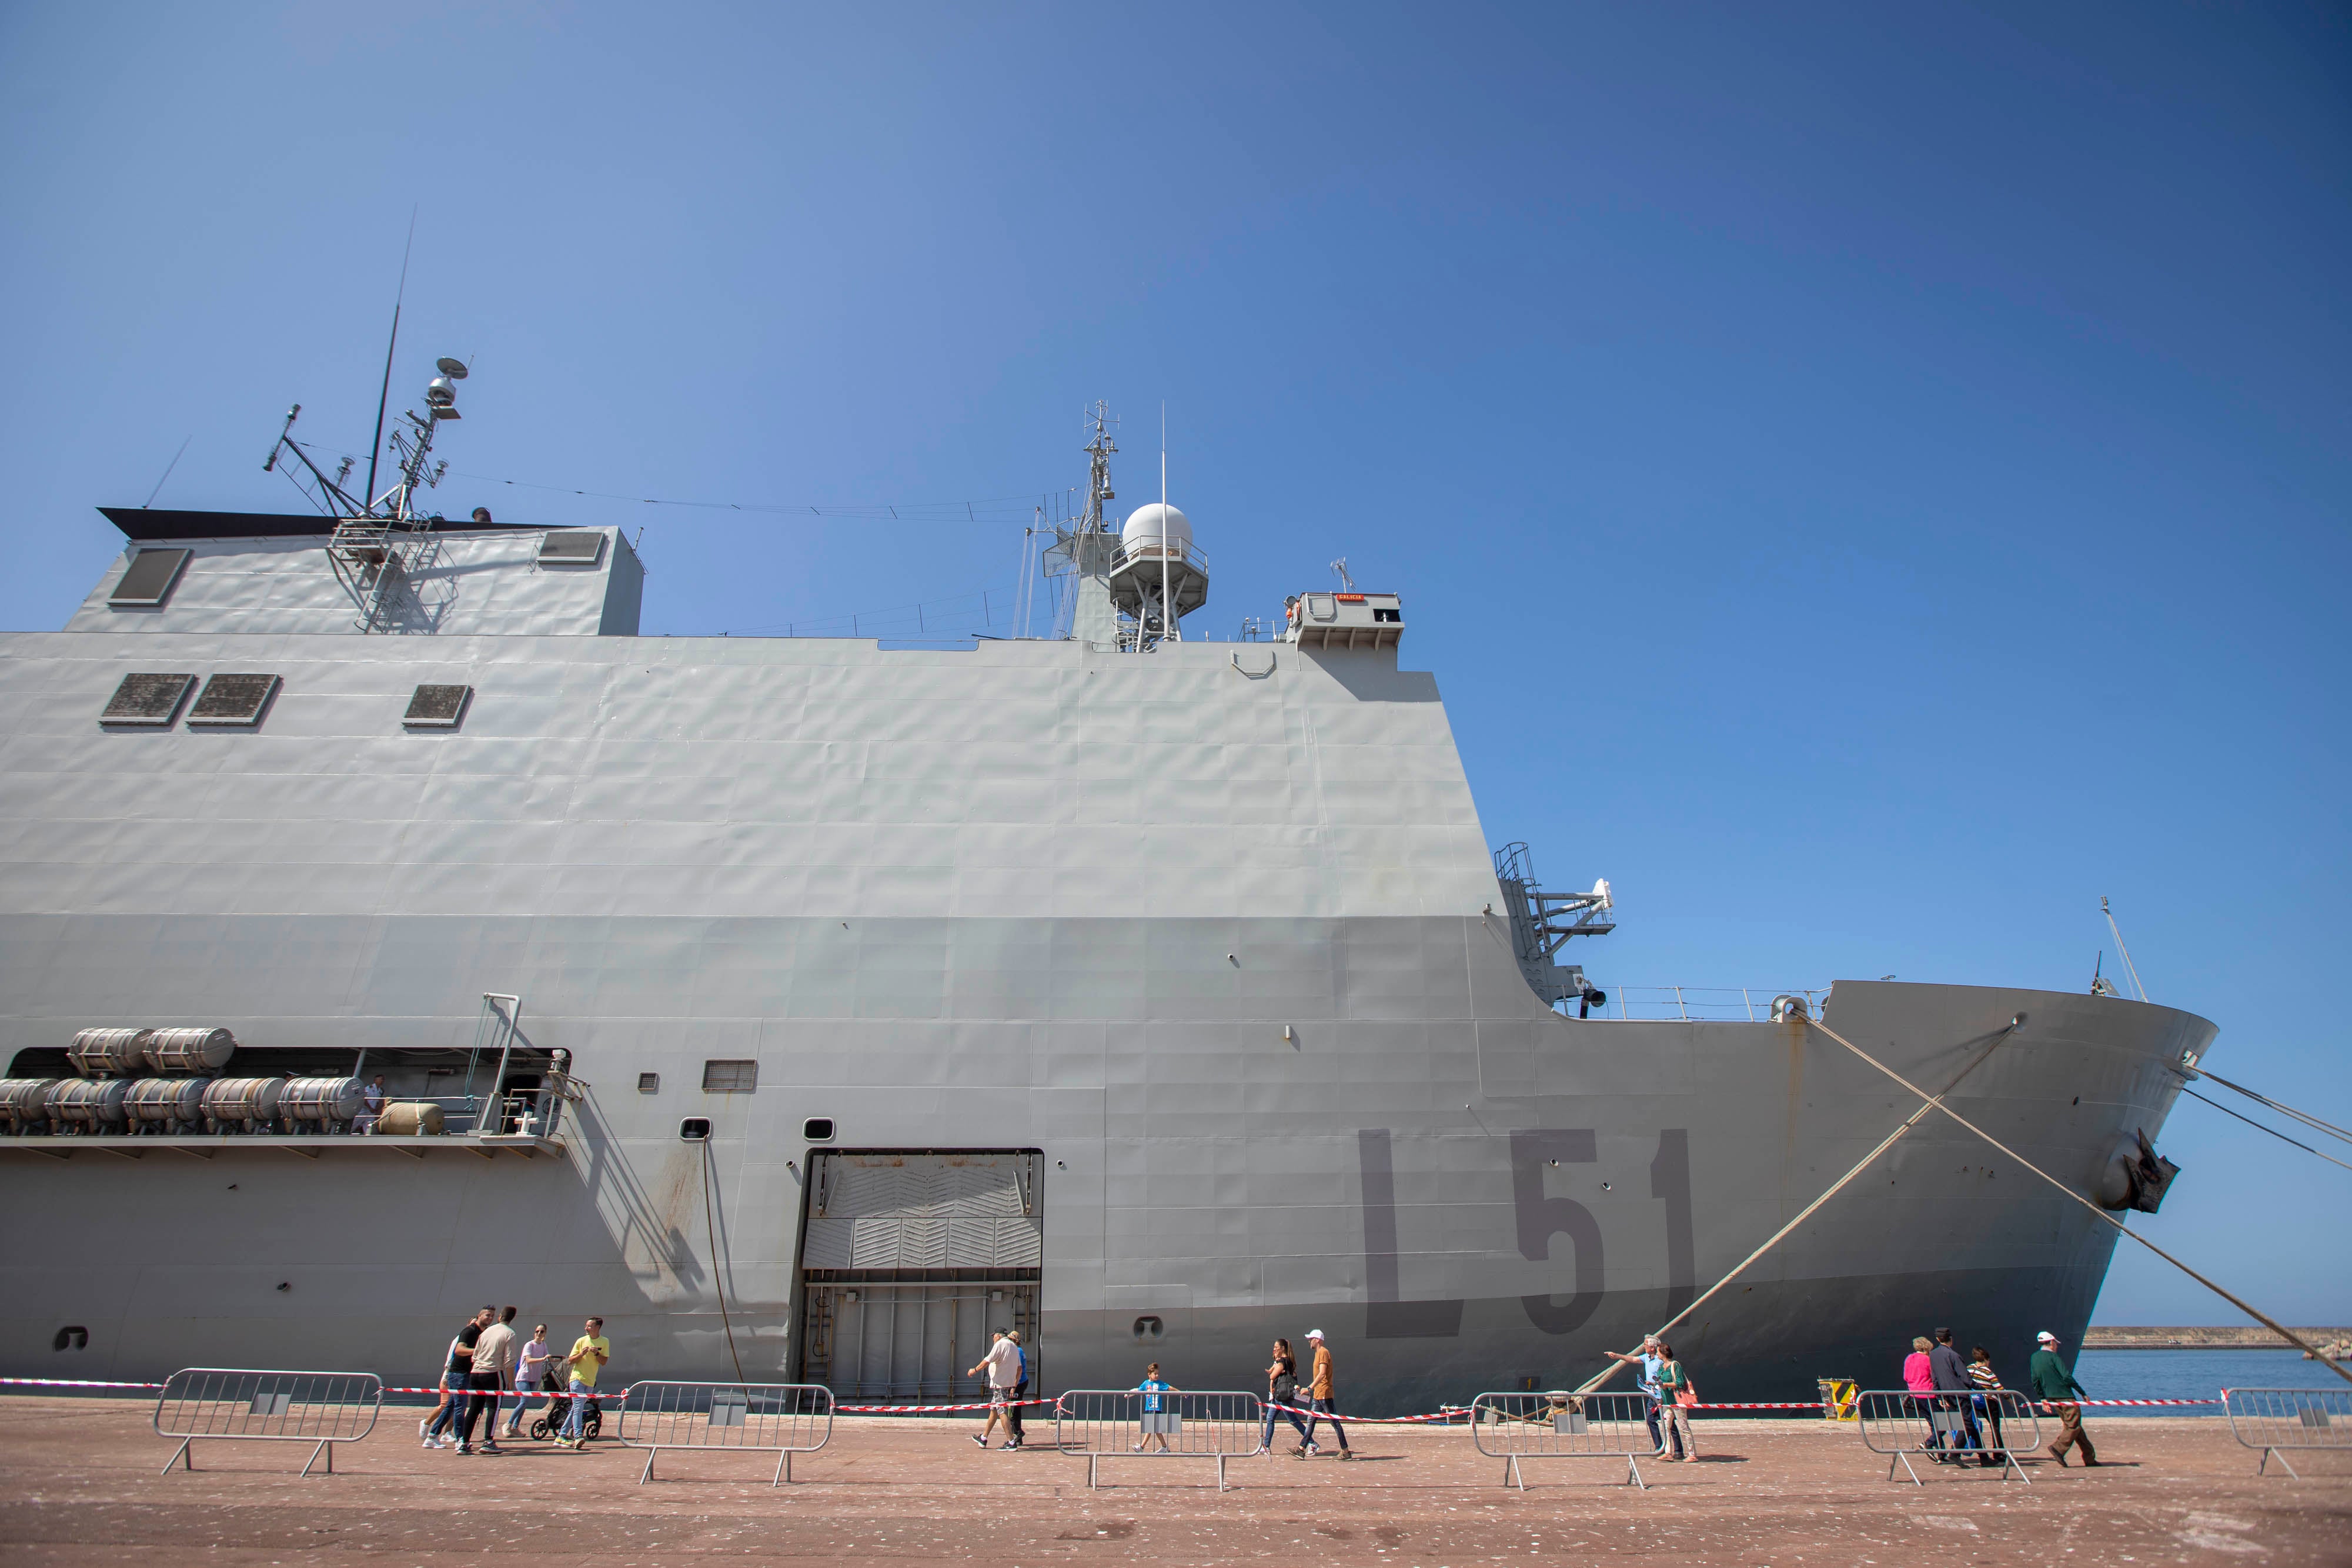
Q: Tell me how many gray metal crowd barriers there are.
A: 6